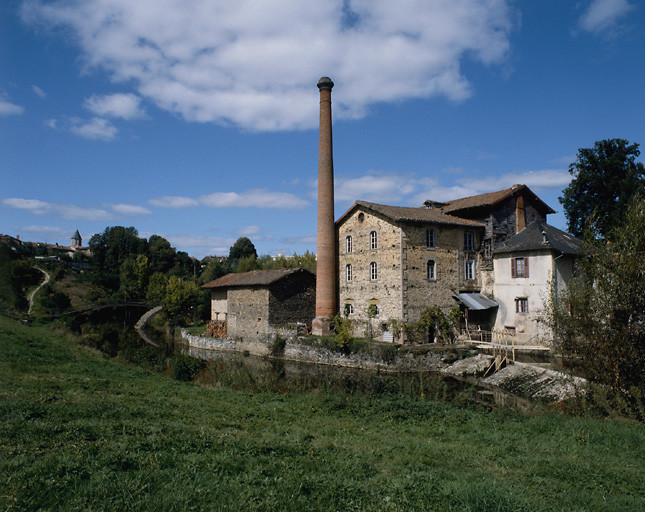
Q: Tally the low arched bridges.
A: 1